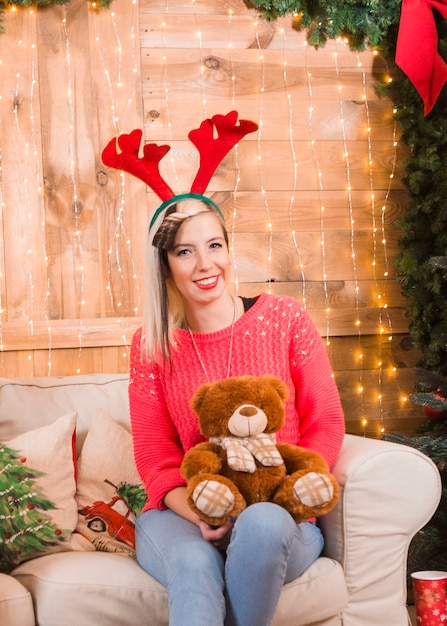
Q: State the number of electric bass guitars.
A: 0